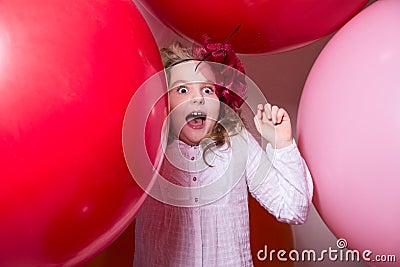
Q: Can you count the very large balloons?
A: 3